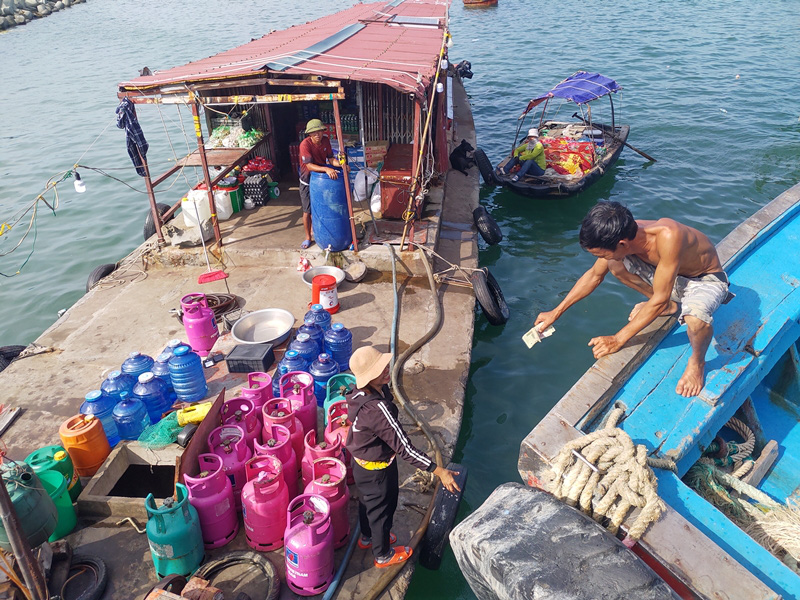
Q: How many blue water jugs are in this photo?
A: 15